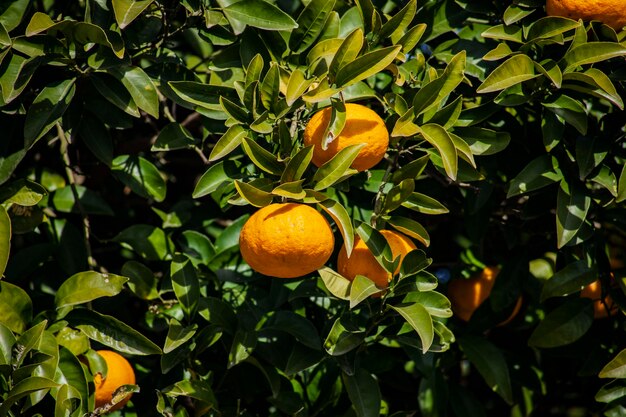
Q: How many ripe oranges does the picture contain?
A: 7